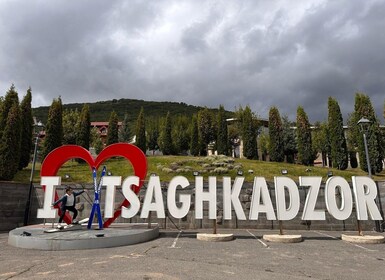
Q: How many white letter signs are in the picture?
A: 12